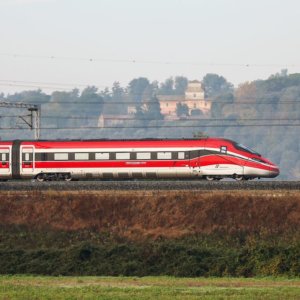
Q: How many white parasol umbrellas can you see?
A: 0